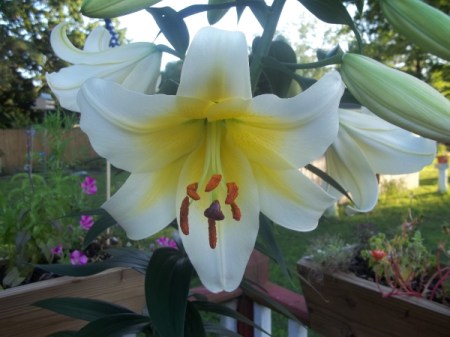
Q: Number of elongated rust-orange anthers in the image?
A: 6